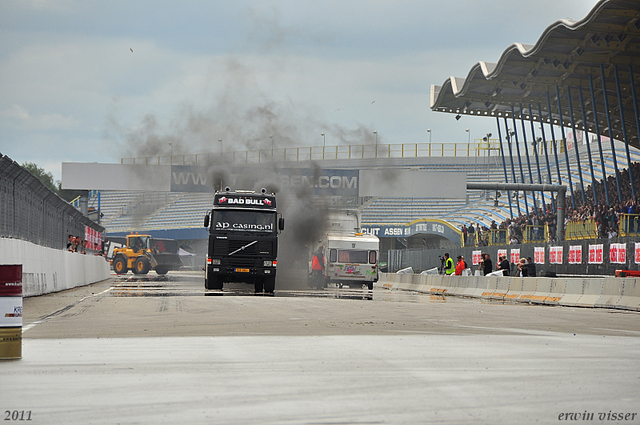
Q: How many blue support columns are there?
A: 14